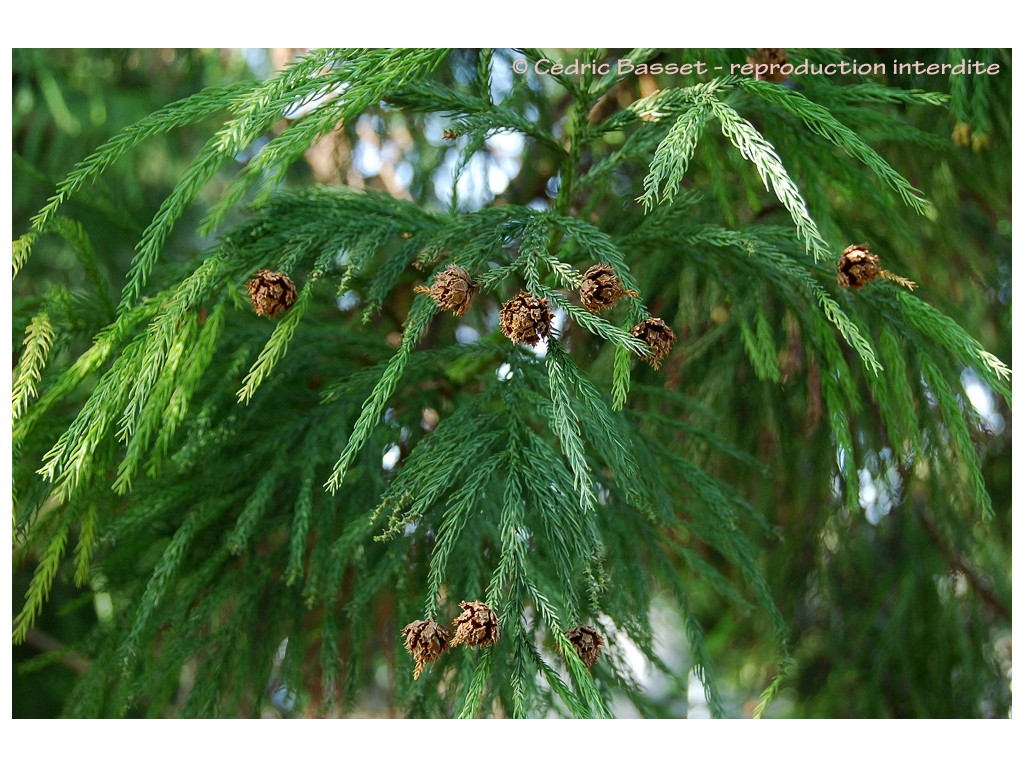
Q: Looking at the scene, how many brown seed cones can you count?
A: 9